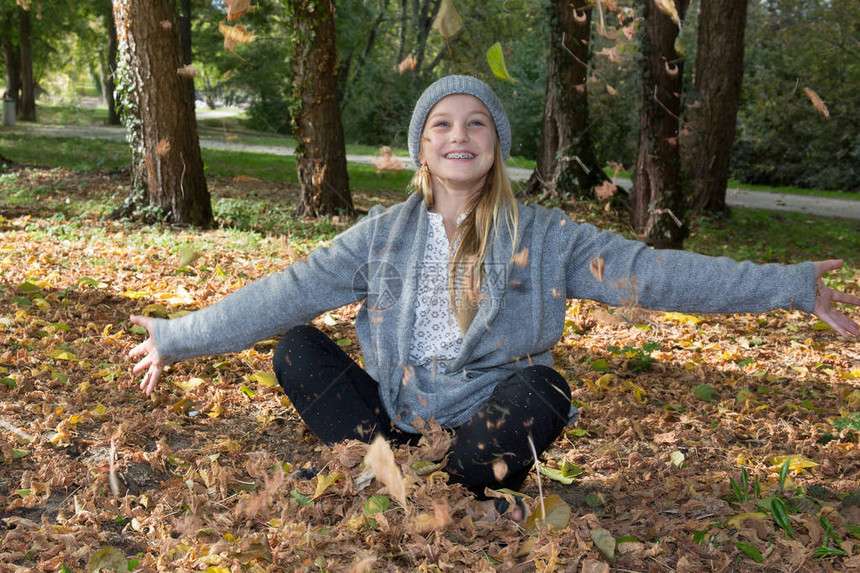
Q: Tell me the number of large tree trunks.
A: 5